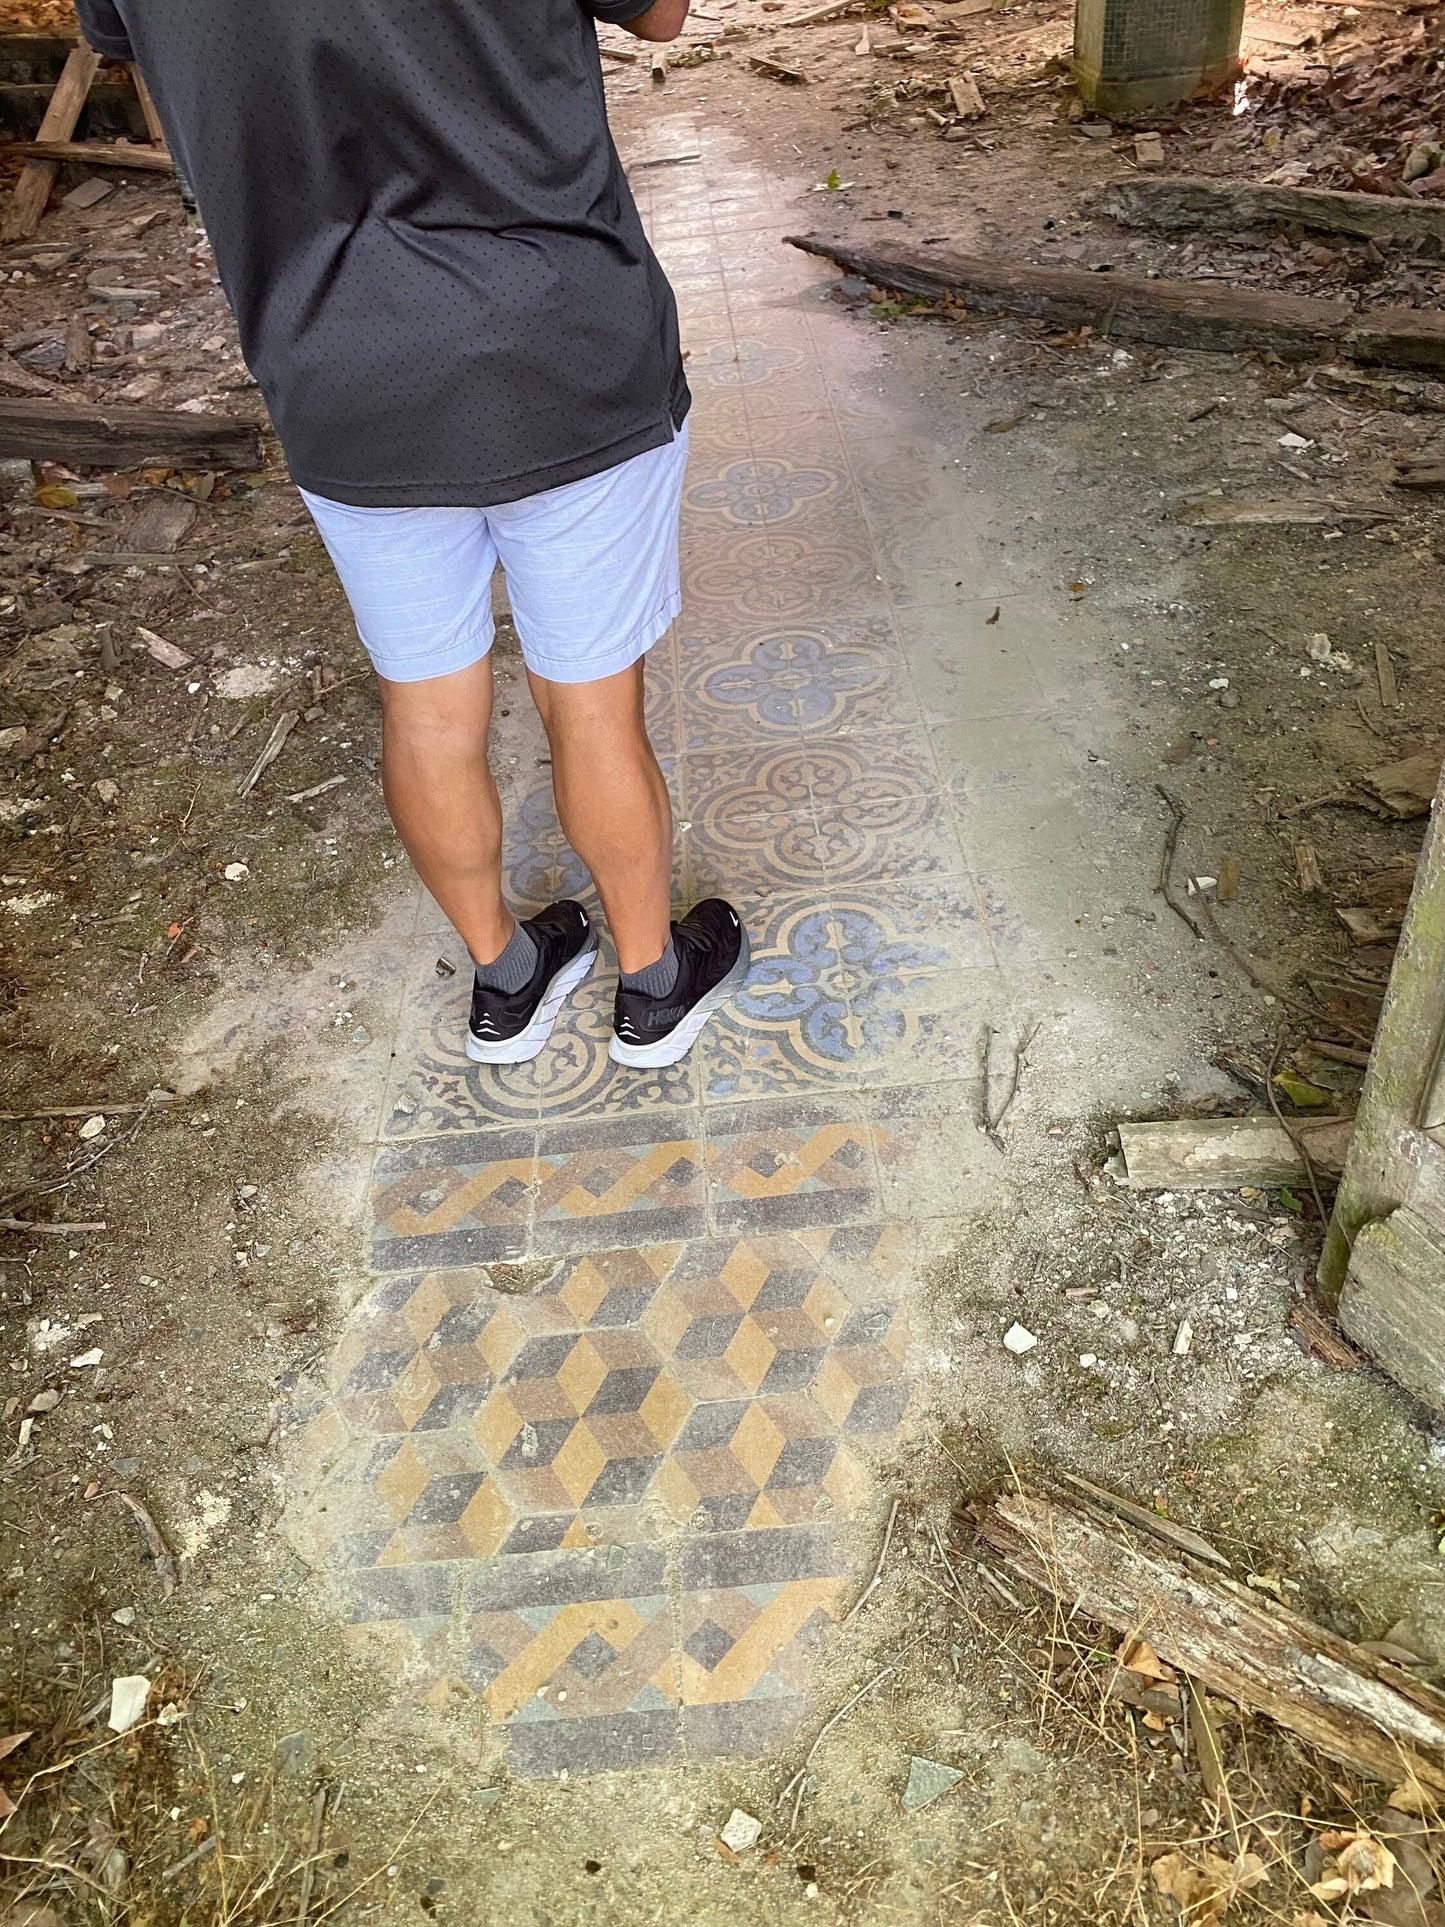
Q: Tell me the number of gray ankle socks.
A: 2